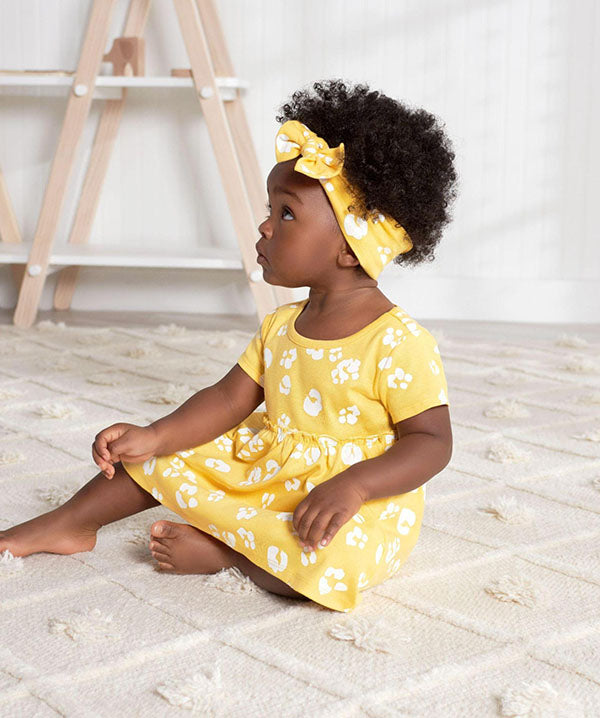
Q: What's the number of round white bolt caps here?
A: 4